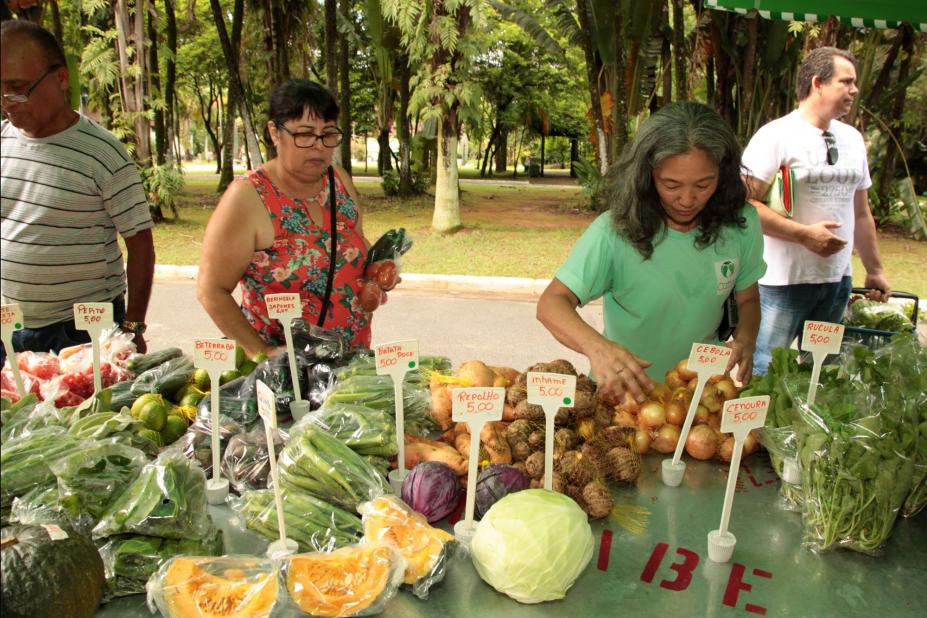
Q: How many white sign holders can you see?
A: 11